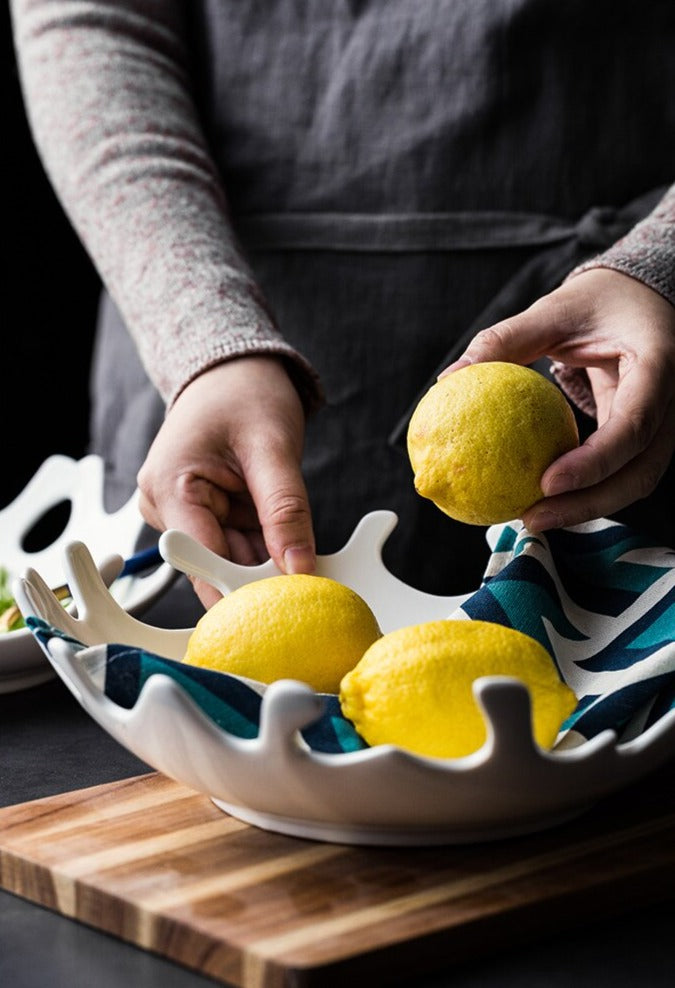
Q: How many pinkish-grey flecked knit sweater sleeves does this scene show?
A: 2